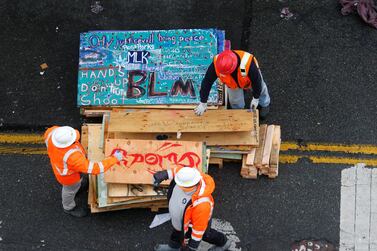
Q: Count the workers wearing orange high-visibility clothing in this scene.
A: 3